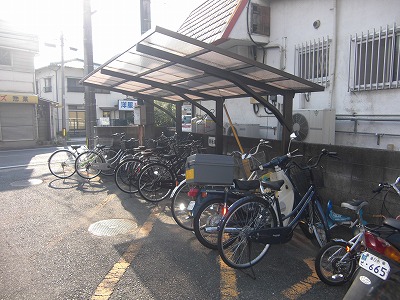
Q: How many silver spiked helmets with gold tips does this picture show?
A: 0